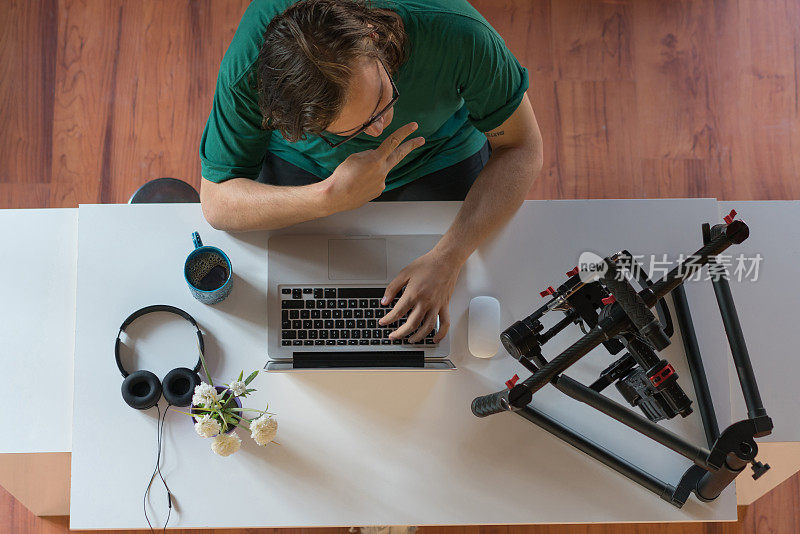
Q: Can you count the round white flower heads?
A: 5